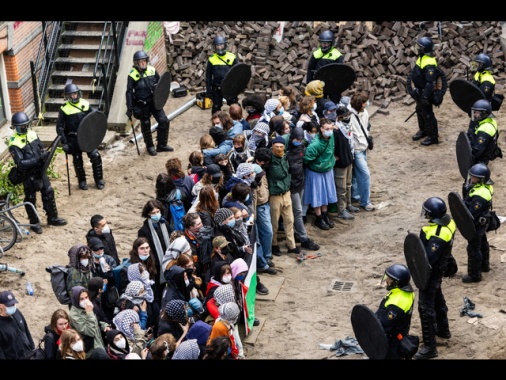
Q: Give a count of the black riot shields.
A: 10